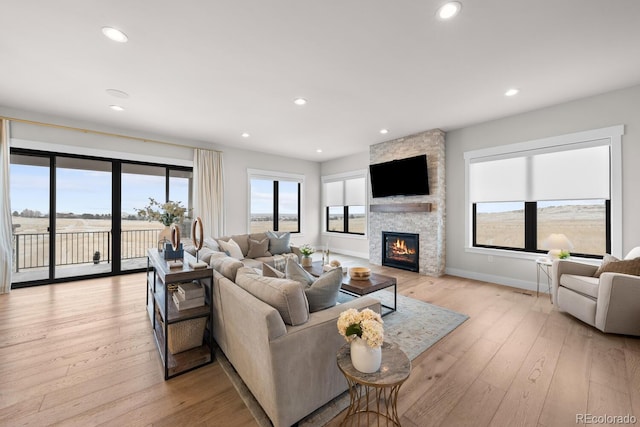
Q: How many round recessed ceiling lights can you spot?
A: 8